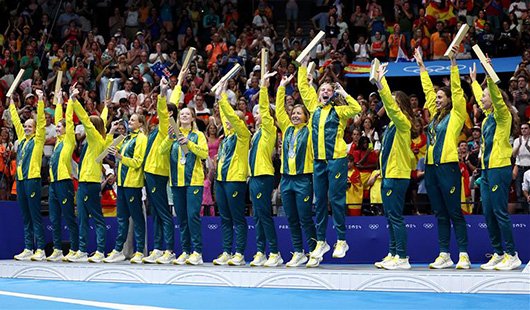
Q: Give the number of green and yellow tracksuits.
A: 13